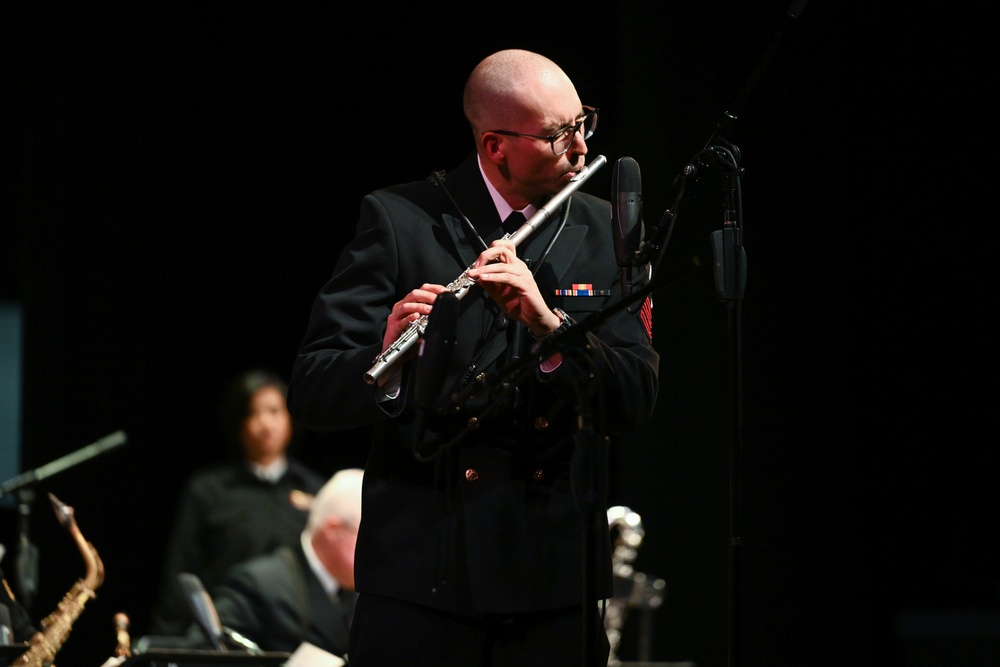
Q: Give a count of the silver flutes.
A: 1